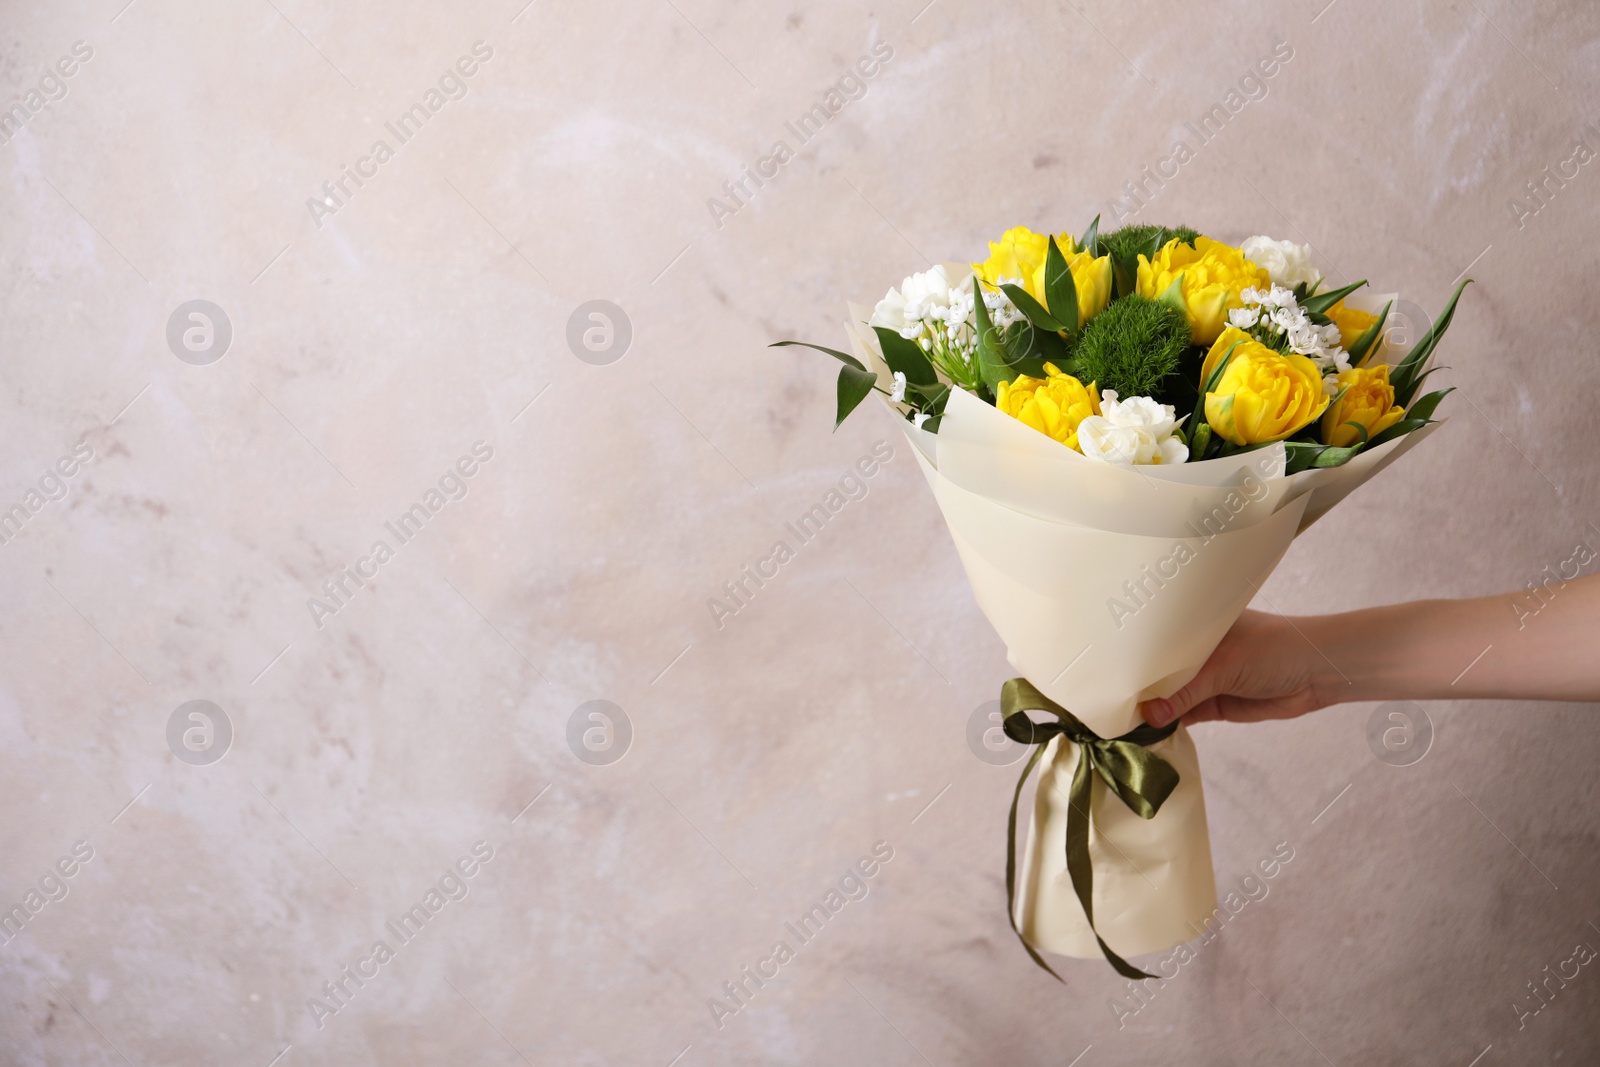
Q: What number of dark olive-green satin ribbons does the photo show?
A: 1